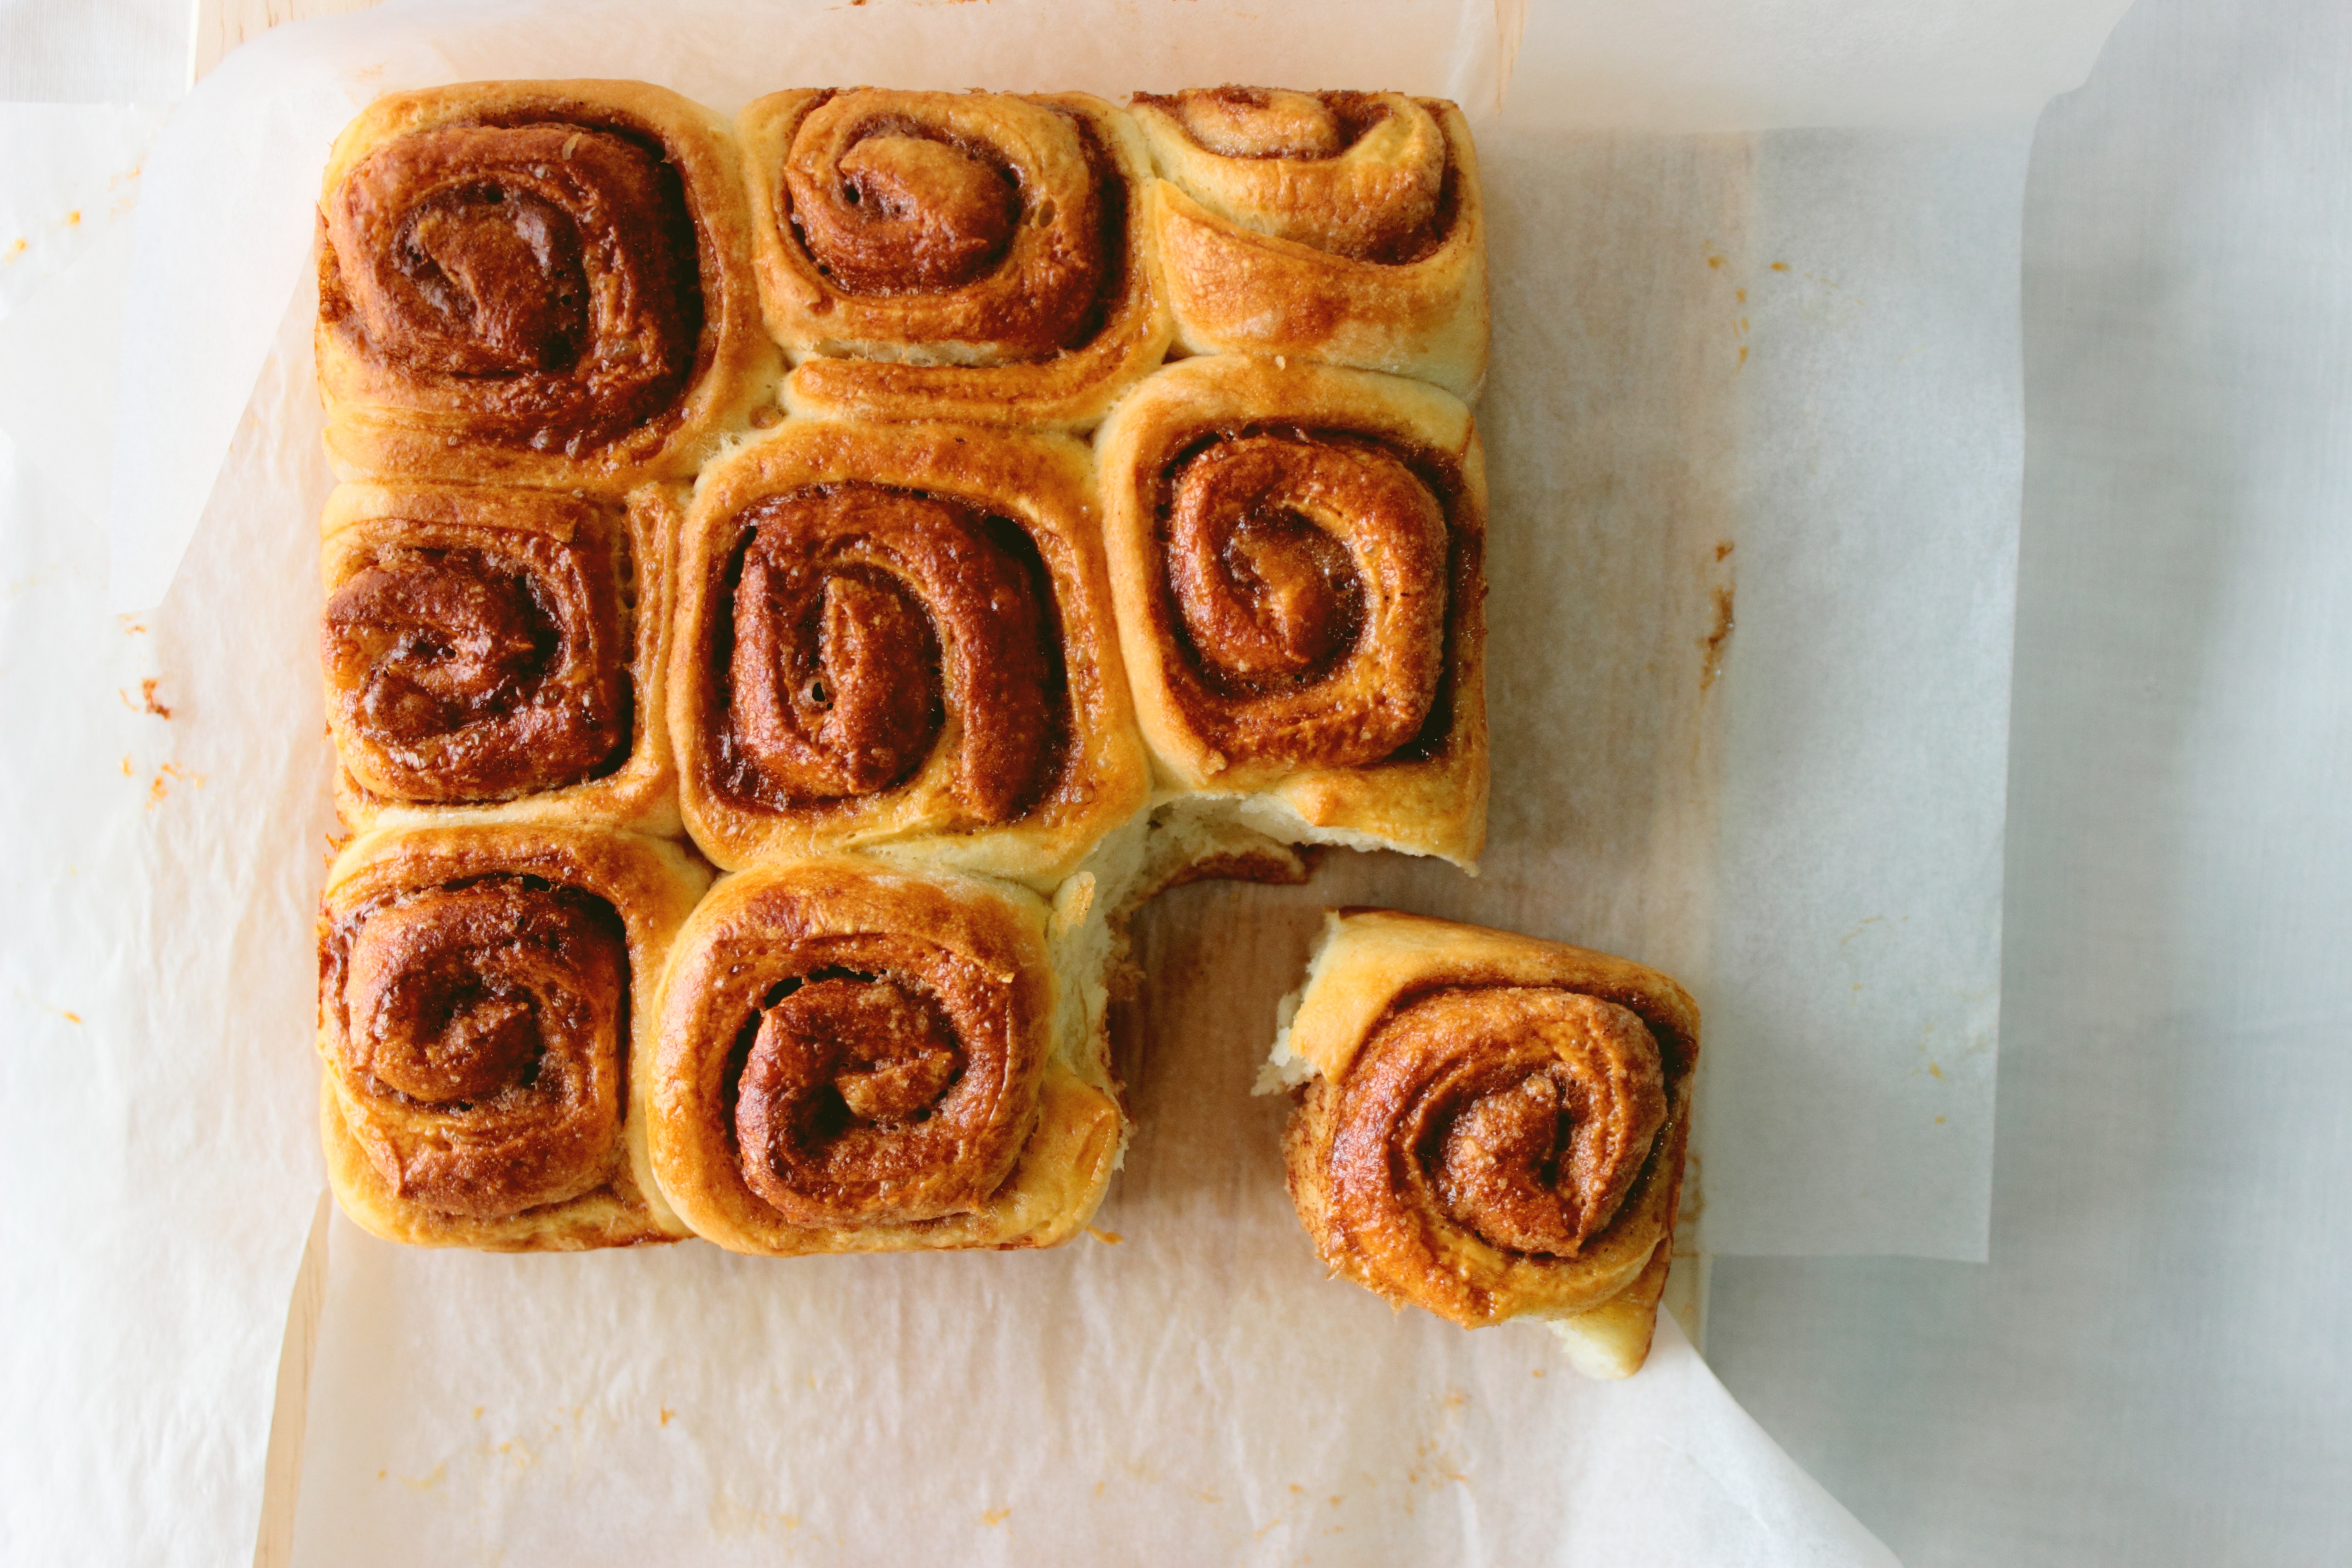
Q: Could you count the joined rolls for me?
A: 8